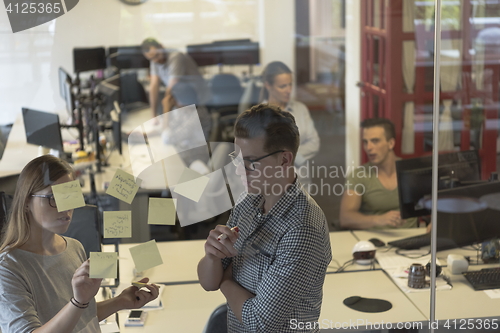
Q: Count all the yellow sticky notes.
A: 7